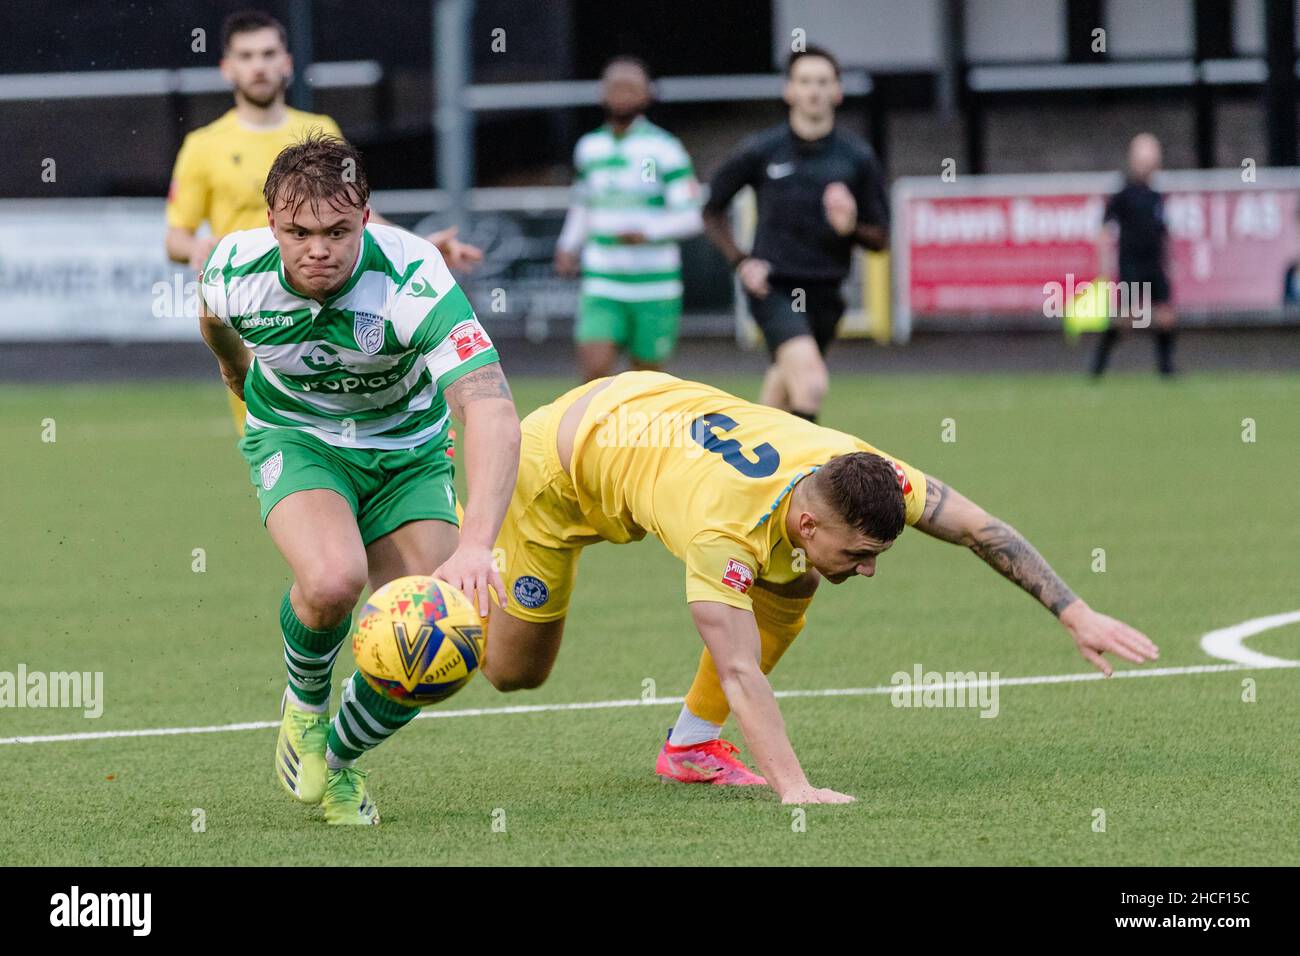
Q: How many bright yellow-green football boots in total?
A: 2